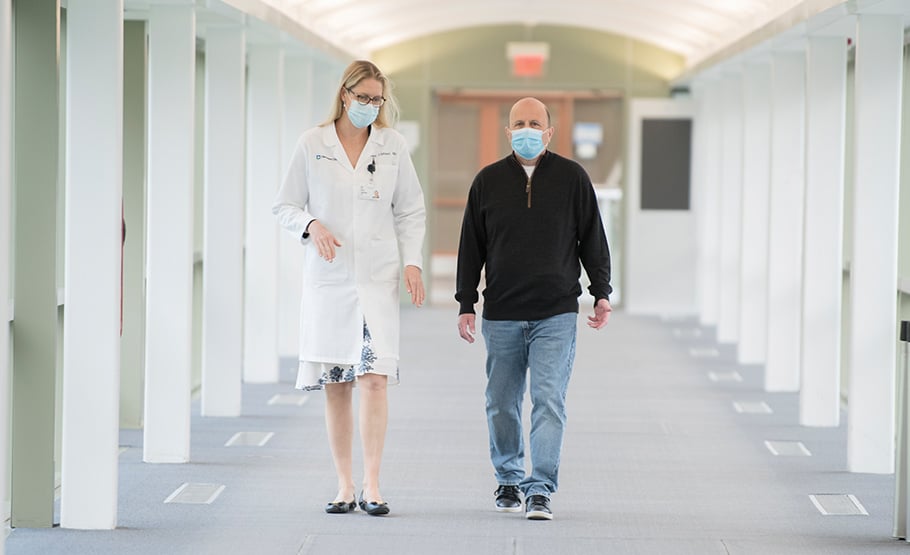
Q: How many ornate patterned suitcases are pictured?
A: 0